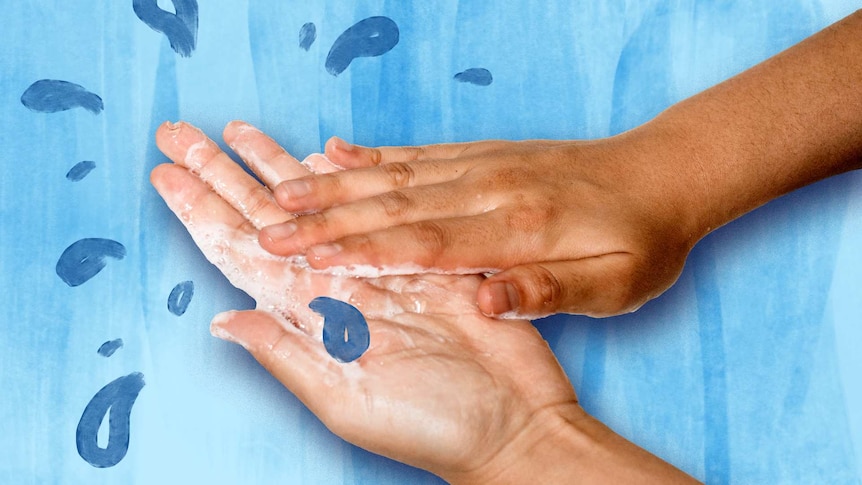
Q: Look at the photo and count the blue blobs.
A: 11